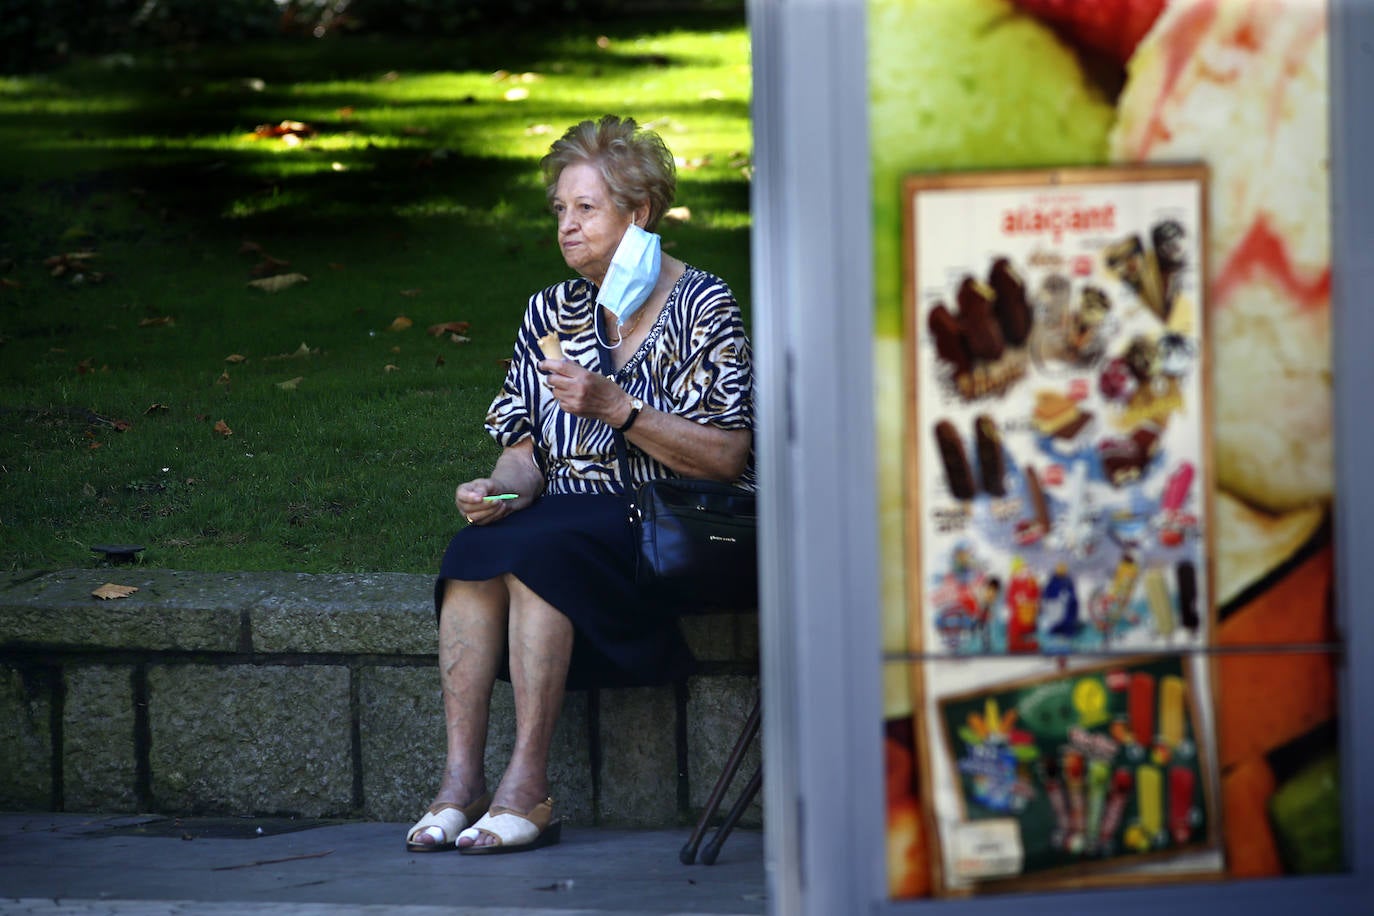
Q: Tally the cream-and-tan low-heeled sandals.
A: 2